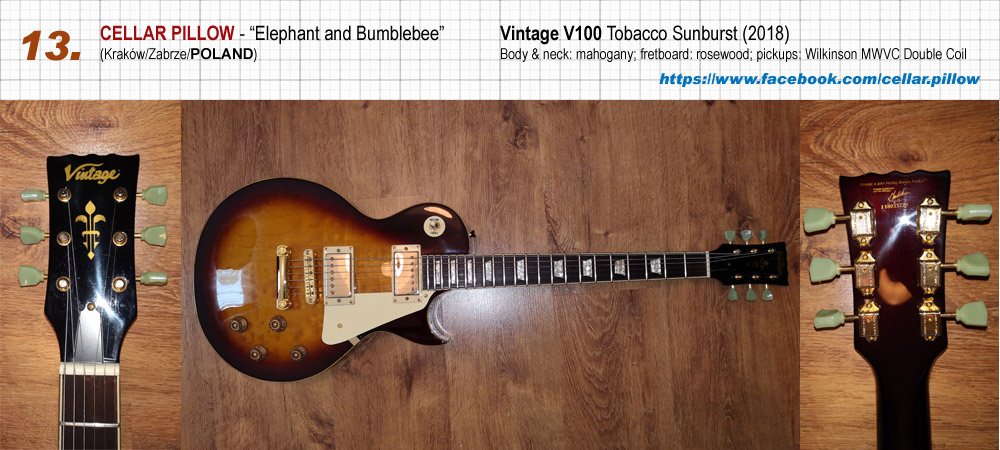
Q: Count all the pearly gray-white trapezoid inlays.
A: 9